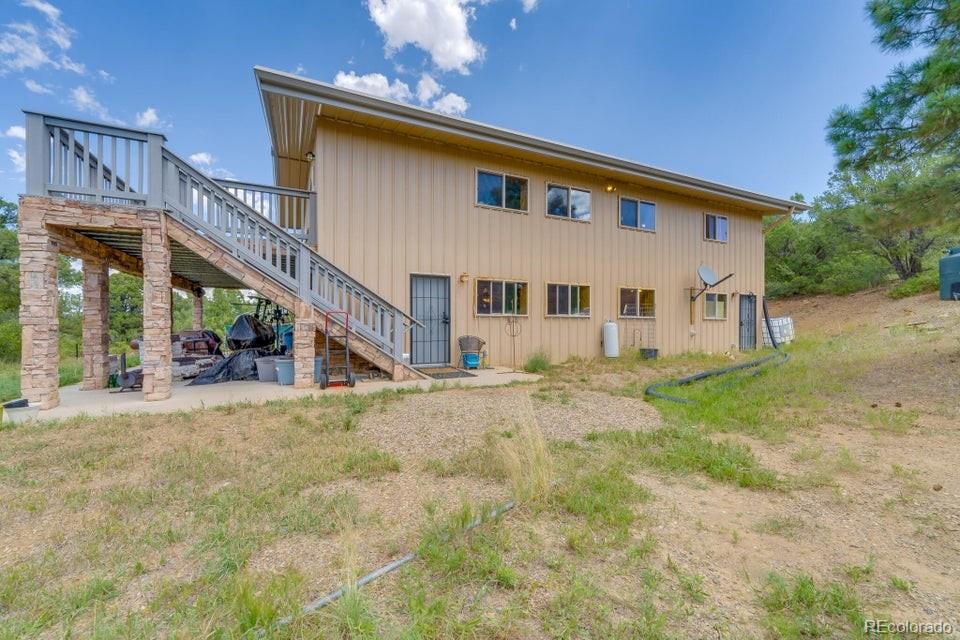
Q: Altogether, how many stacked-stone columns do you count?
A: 5